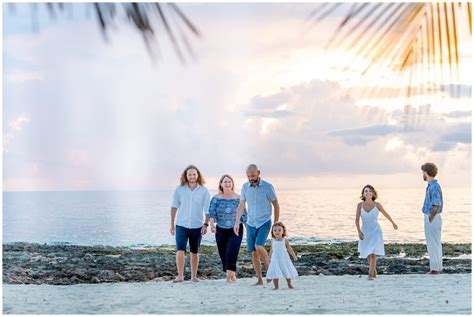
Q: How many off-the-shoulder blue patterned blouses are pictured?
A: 1